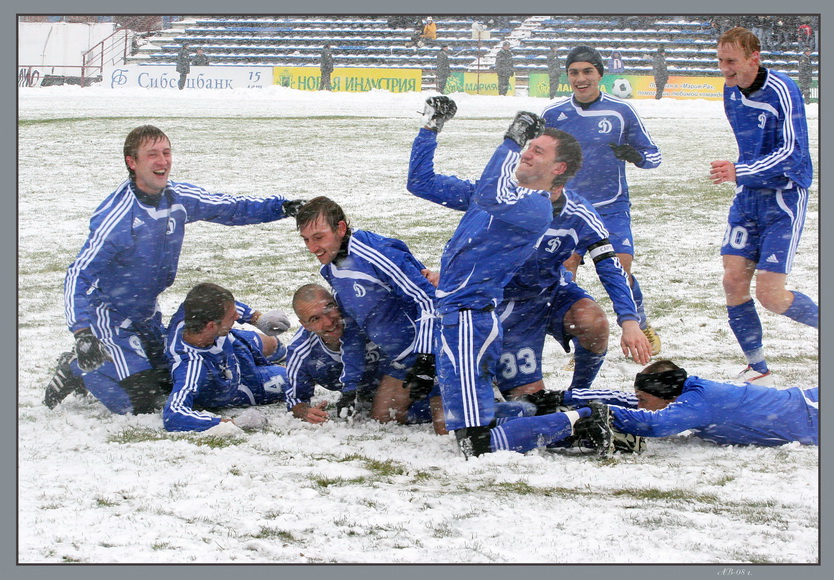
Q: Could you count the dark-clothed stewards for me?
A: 8